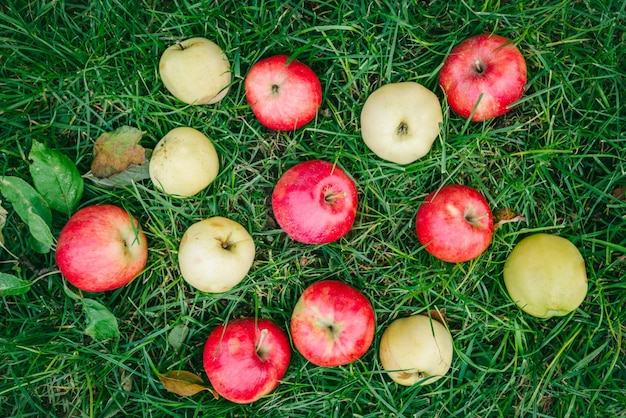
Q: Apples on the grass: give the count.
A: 13